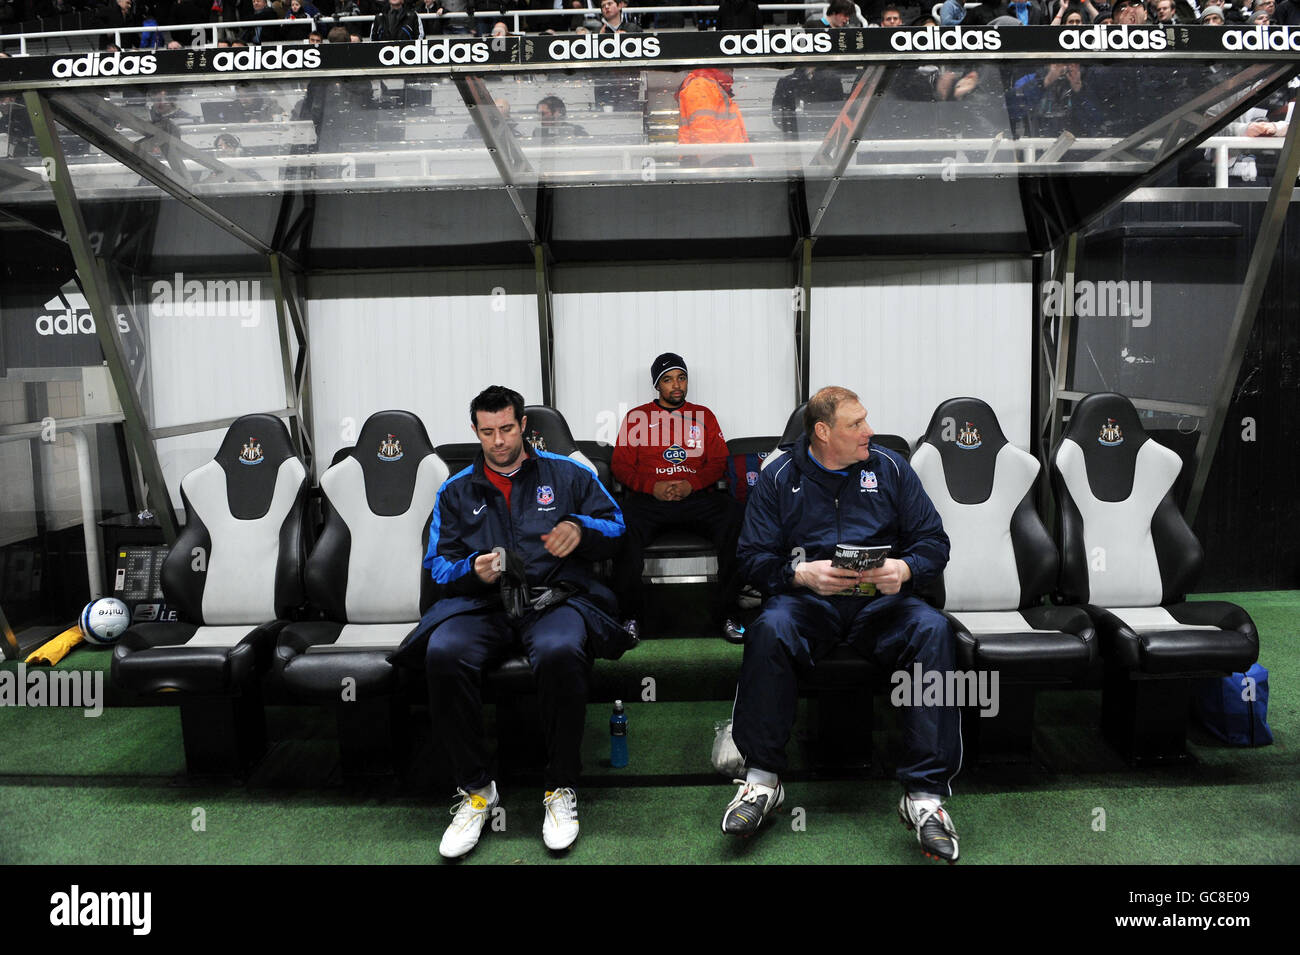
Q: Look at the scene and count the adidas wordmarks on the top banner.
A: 8